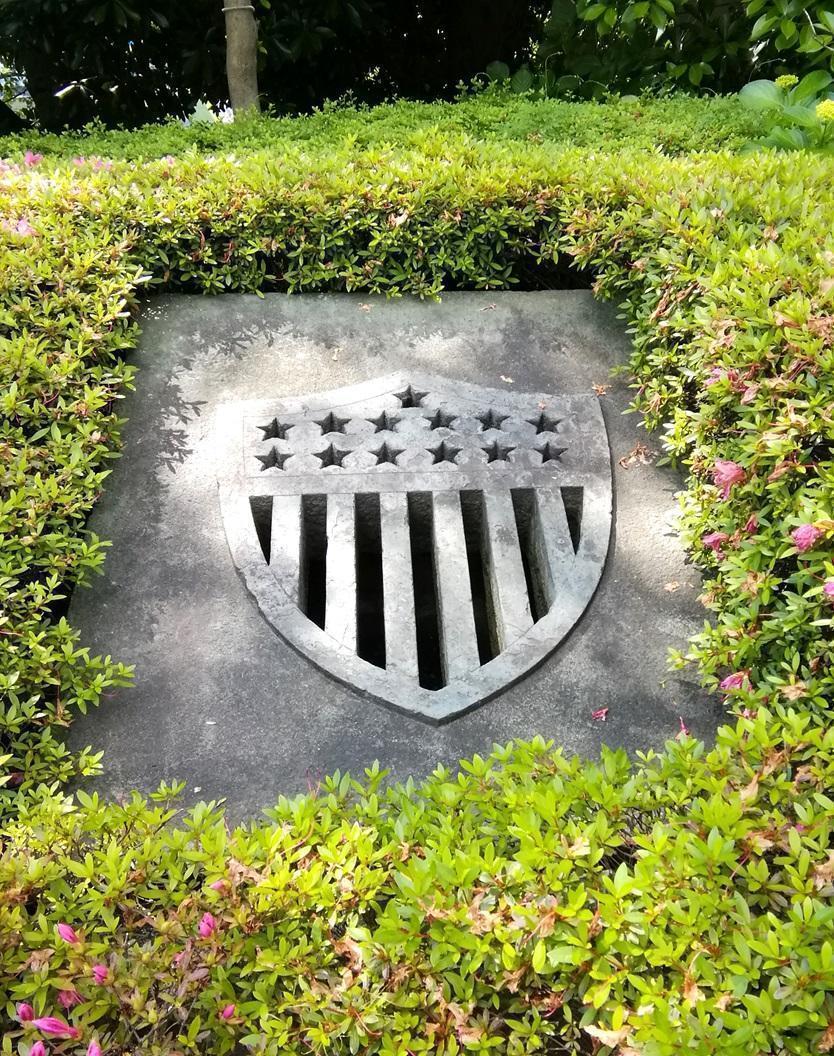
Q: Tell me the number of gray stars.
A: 13